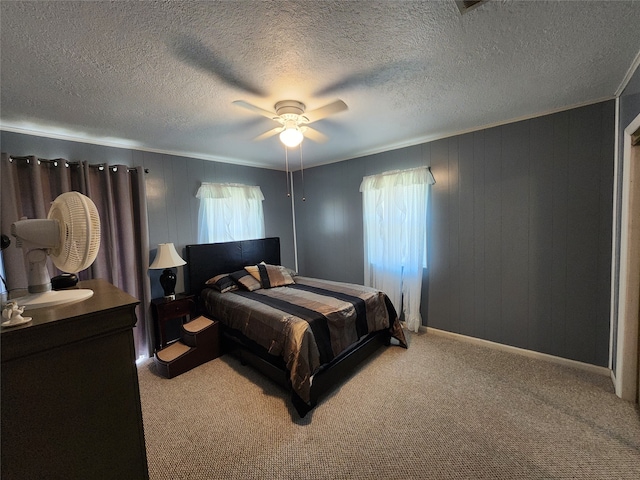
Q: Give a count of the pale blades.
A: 4